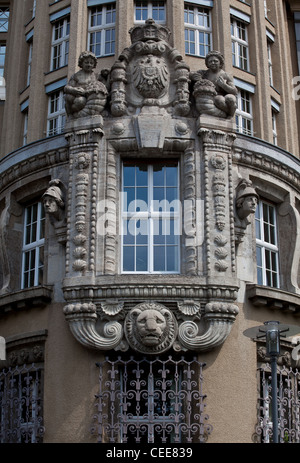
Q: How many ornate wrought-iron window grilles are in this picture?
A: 3